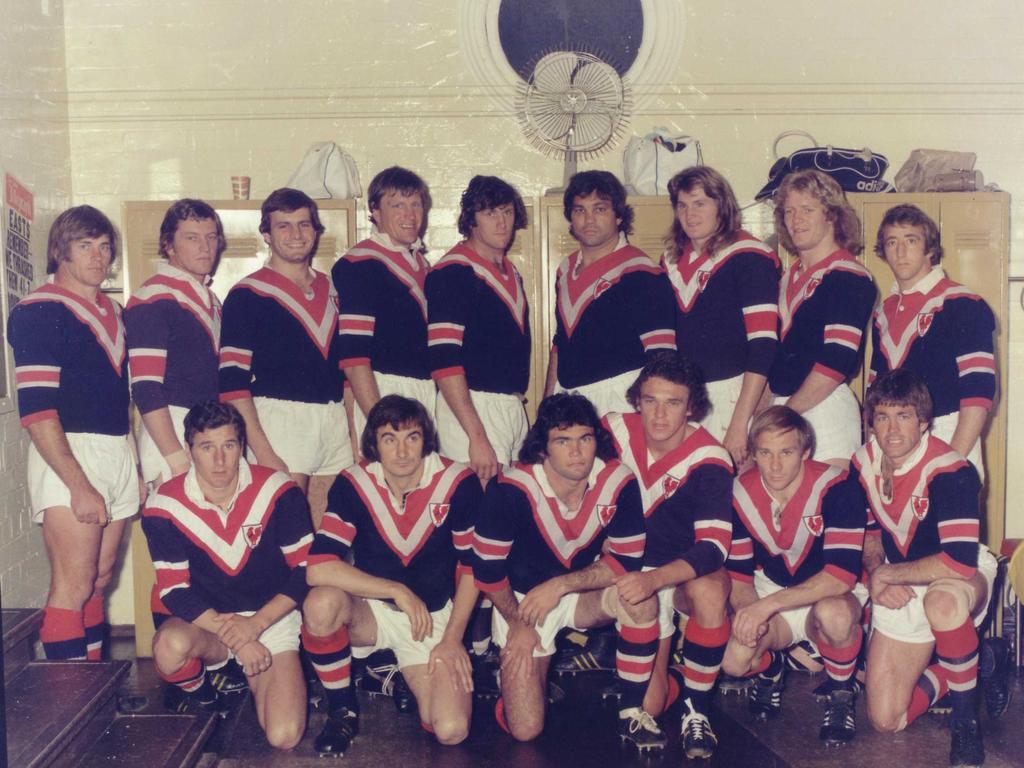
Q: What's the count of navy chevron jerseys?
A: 15